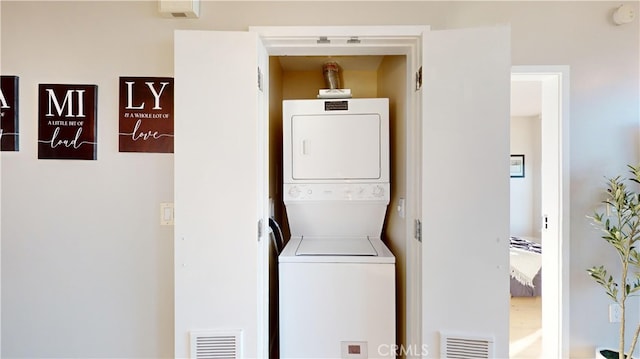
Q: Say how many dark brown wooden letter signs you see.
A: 3